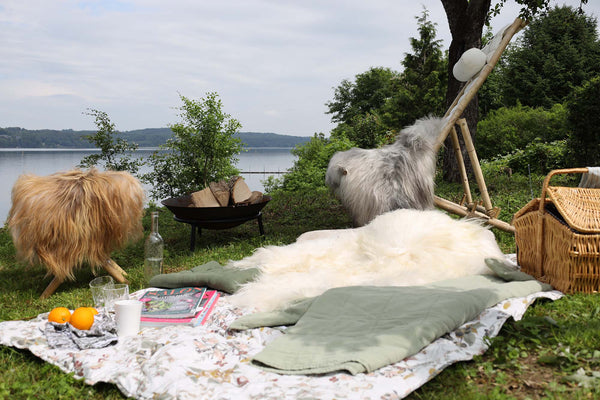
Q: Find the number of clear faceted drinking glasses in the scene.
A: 2